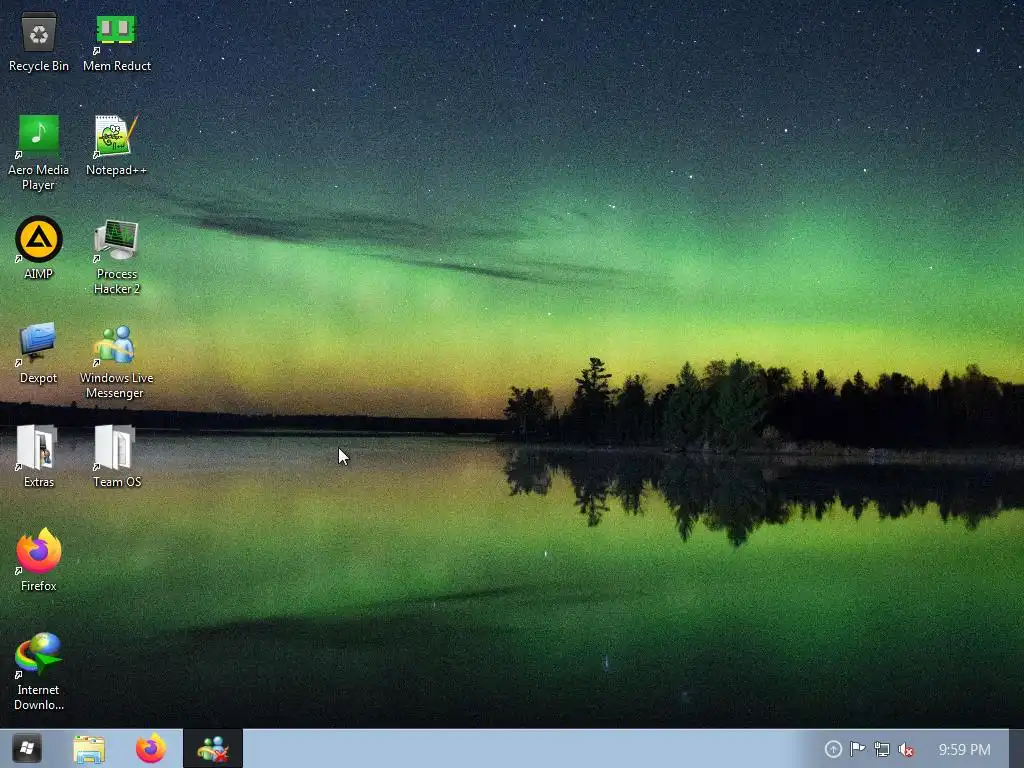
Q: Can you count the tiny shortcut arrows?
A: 11